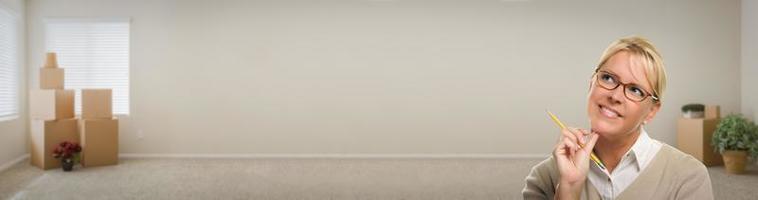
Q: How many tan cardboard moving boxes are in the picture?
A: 8